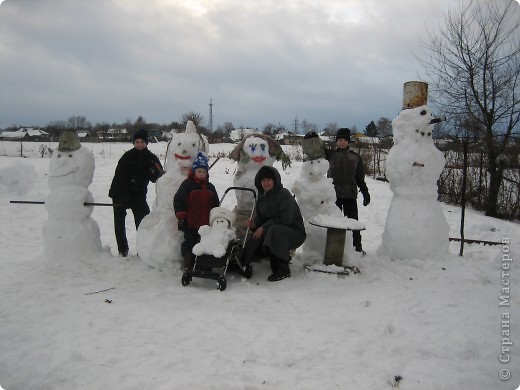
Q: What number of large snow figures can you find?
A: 5